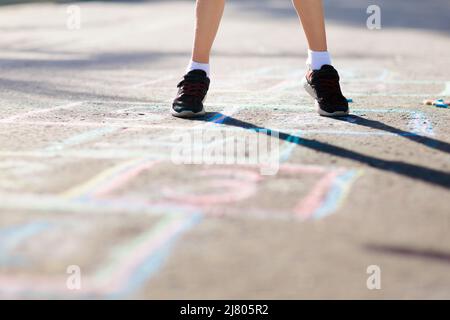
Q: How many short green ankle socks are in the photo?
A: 0